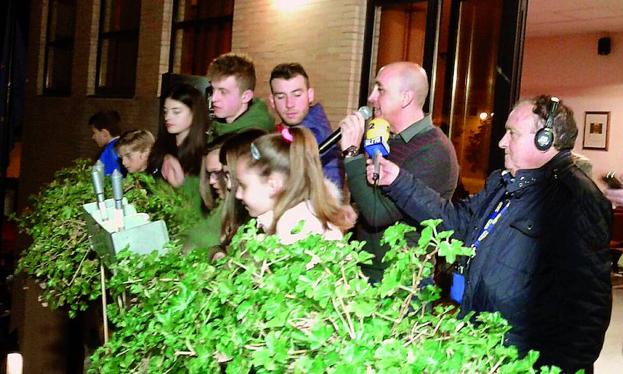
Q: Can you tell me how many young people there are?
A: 8